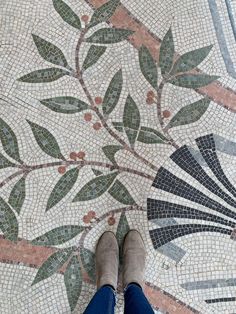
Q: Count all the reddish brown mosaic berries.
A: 13